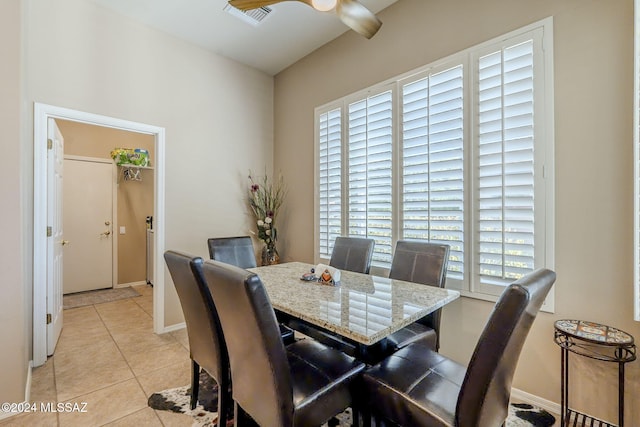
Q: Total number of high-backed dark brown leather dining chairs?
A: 6